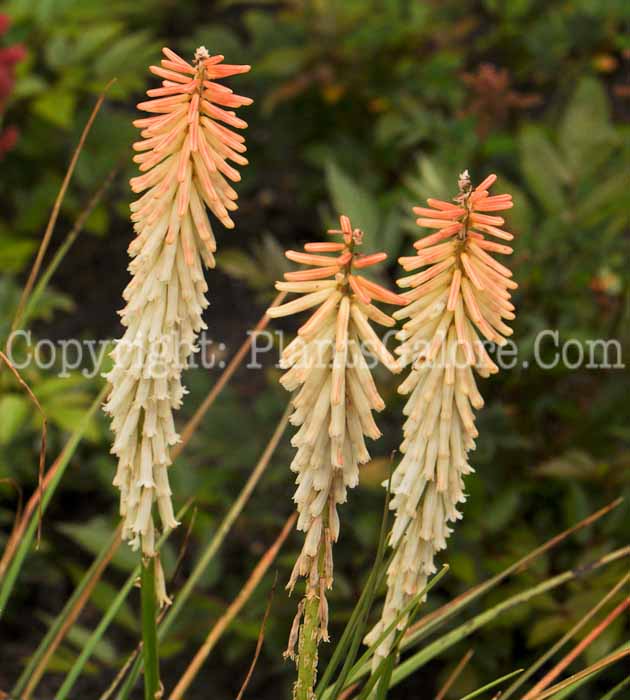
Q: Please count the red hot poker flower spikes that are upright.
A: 3